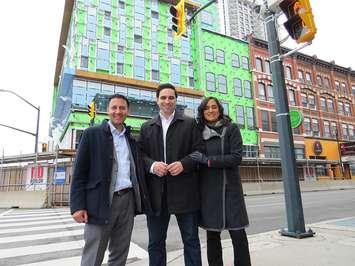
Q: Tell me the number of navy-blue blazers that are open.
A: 1